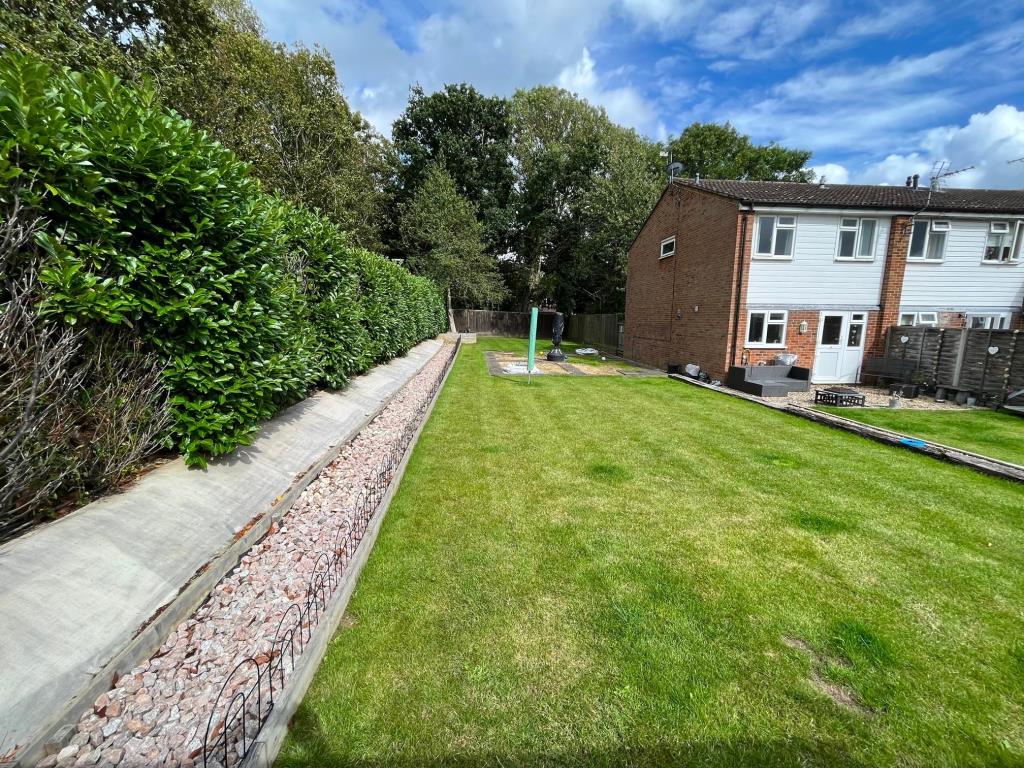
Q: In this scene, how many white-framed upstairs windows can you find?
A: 5